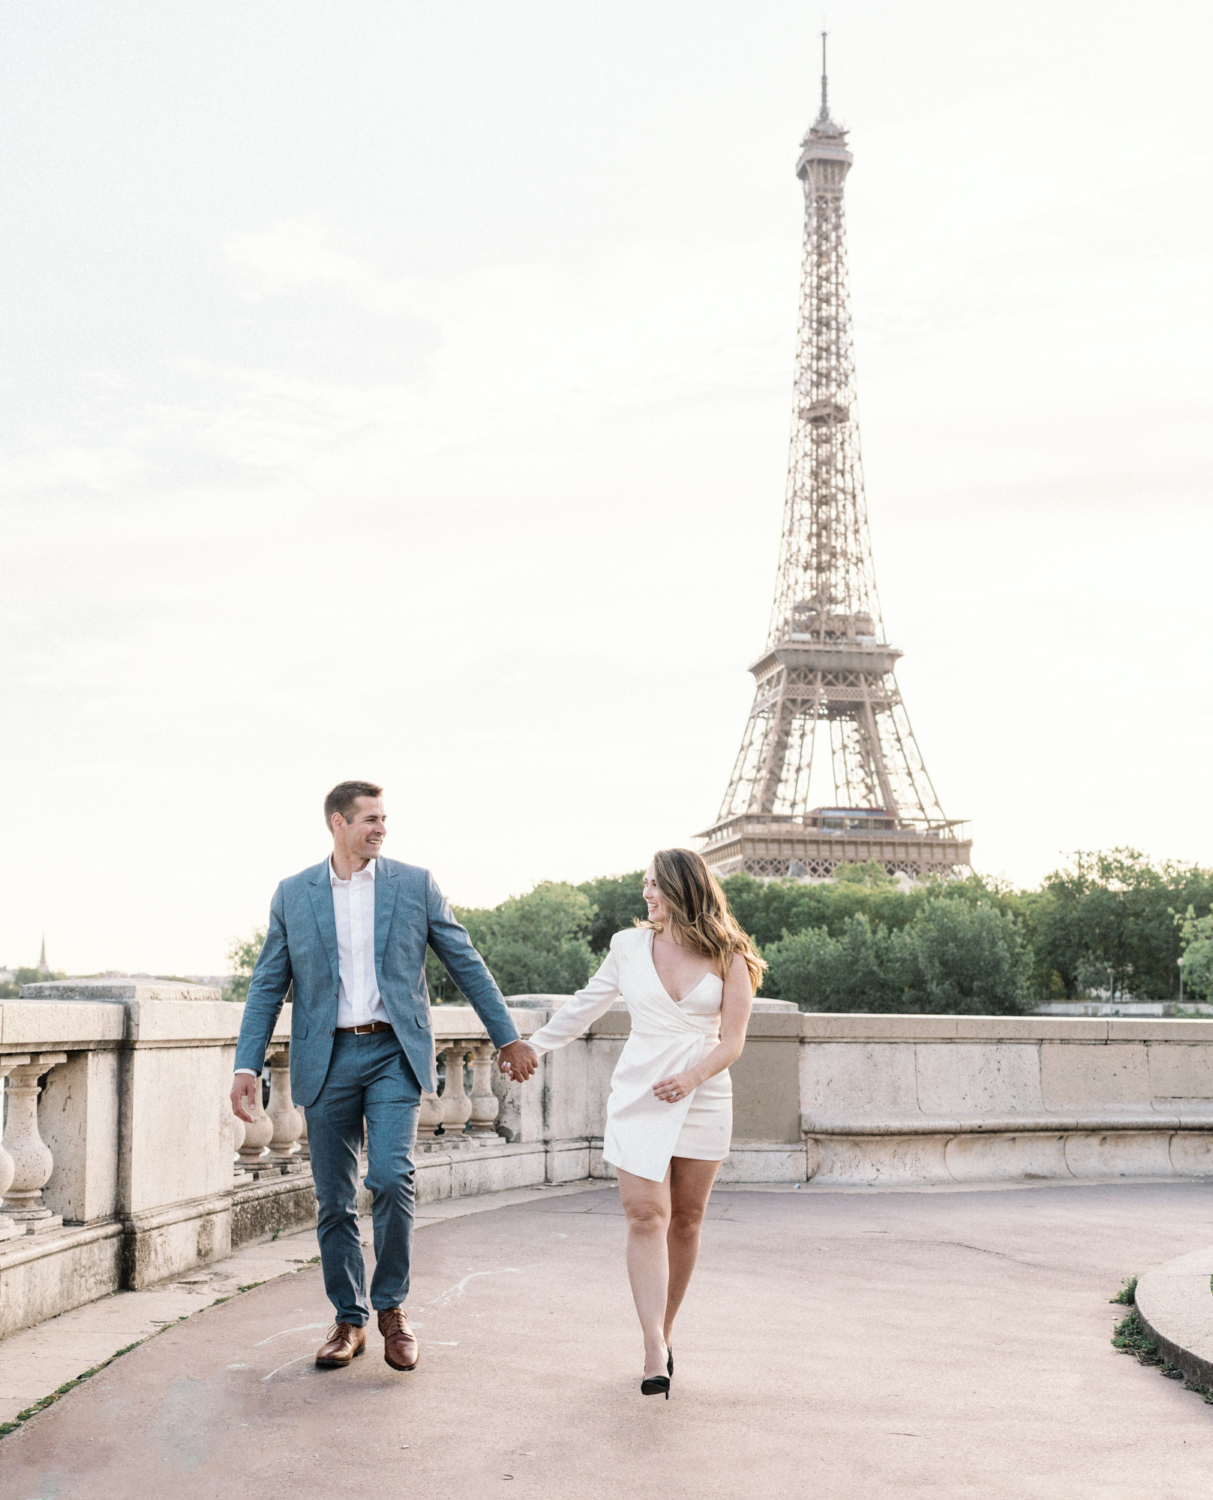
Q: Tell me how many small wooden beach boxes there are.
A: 0